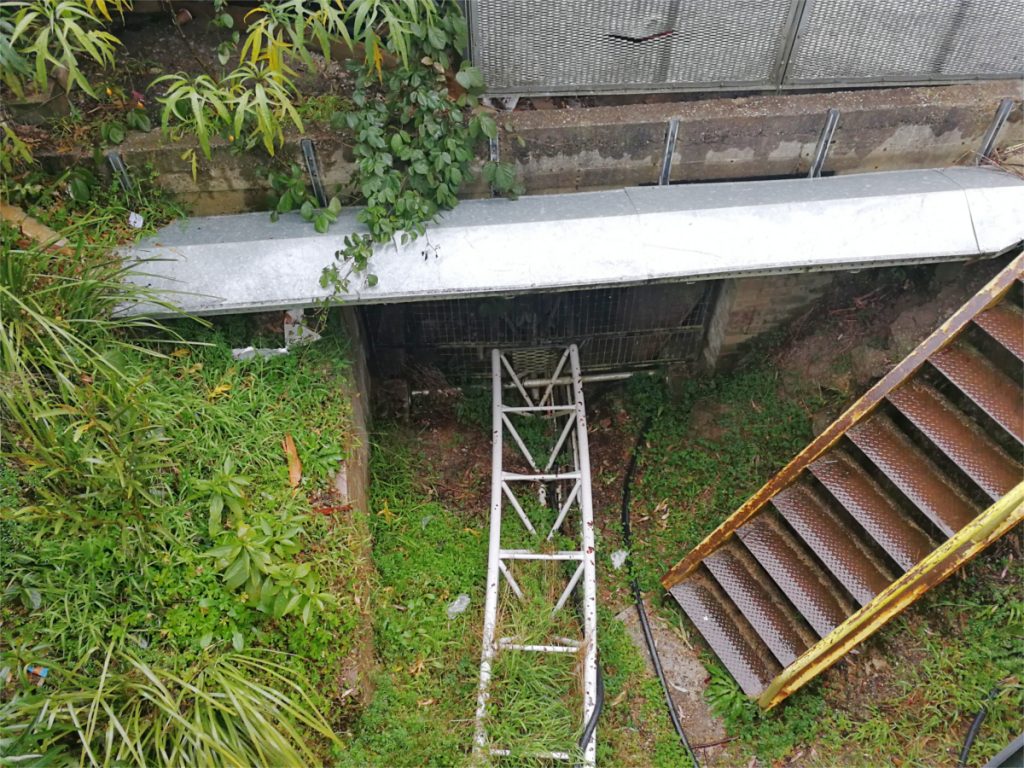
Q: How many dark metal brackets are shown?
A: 6